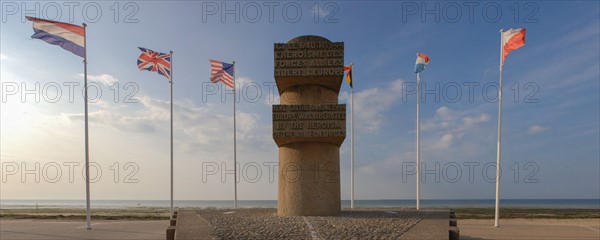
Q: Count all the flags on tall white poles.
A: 6